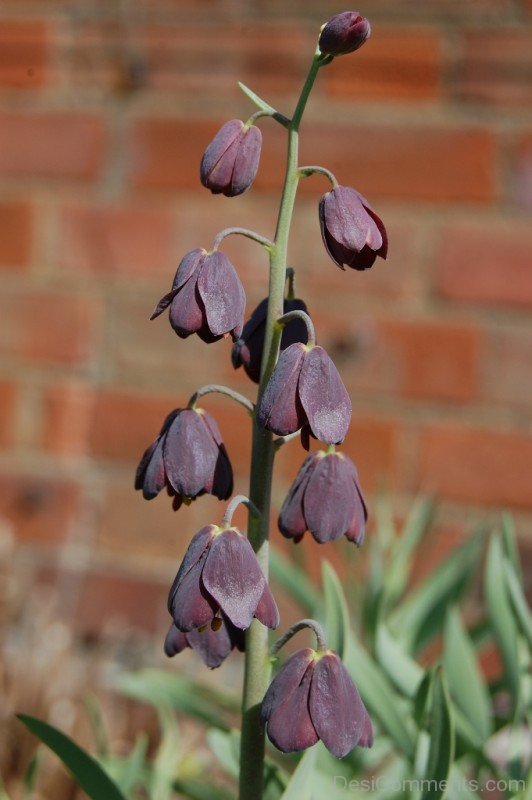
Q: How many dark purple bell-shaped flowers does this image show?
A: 11